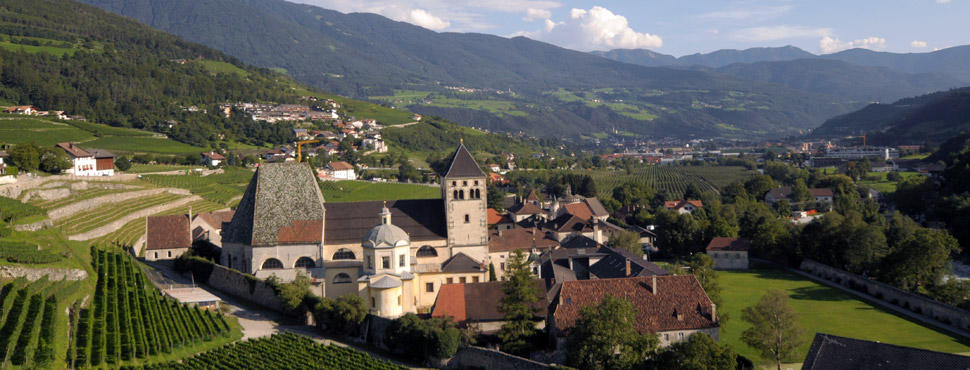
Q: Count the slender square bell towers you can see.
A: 1